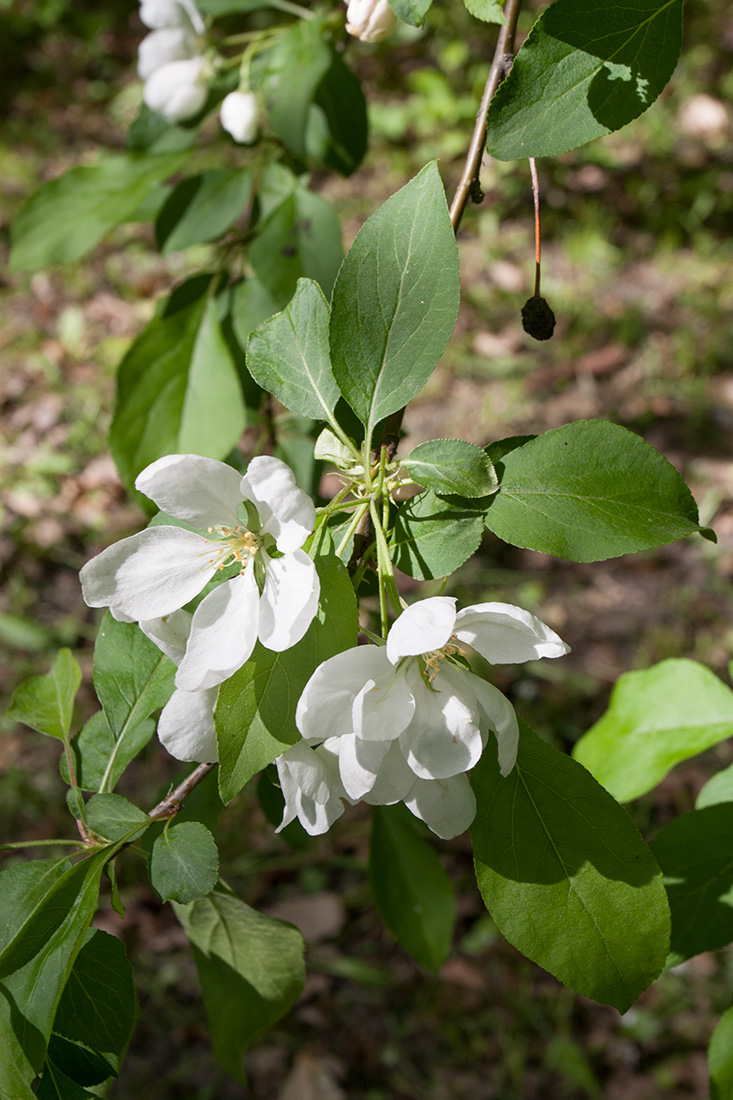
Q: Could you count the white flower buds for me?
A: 5